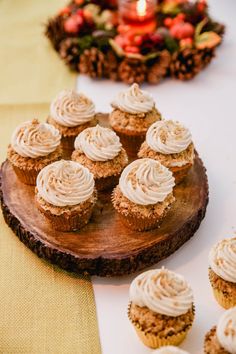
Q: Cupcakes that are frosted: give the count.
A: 11